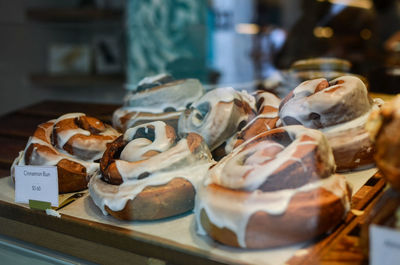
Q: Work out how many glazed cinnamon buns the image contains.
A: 7